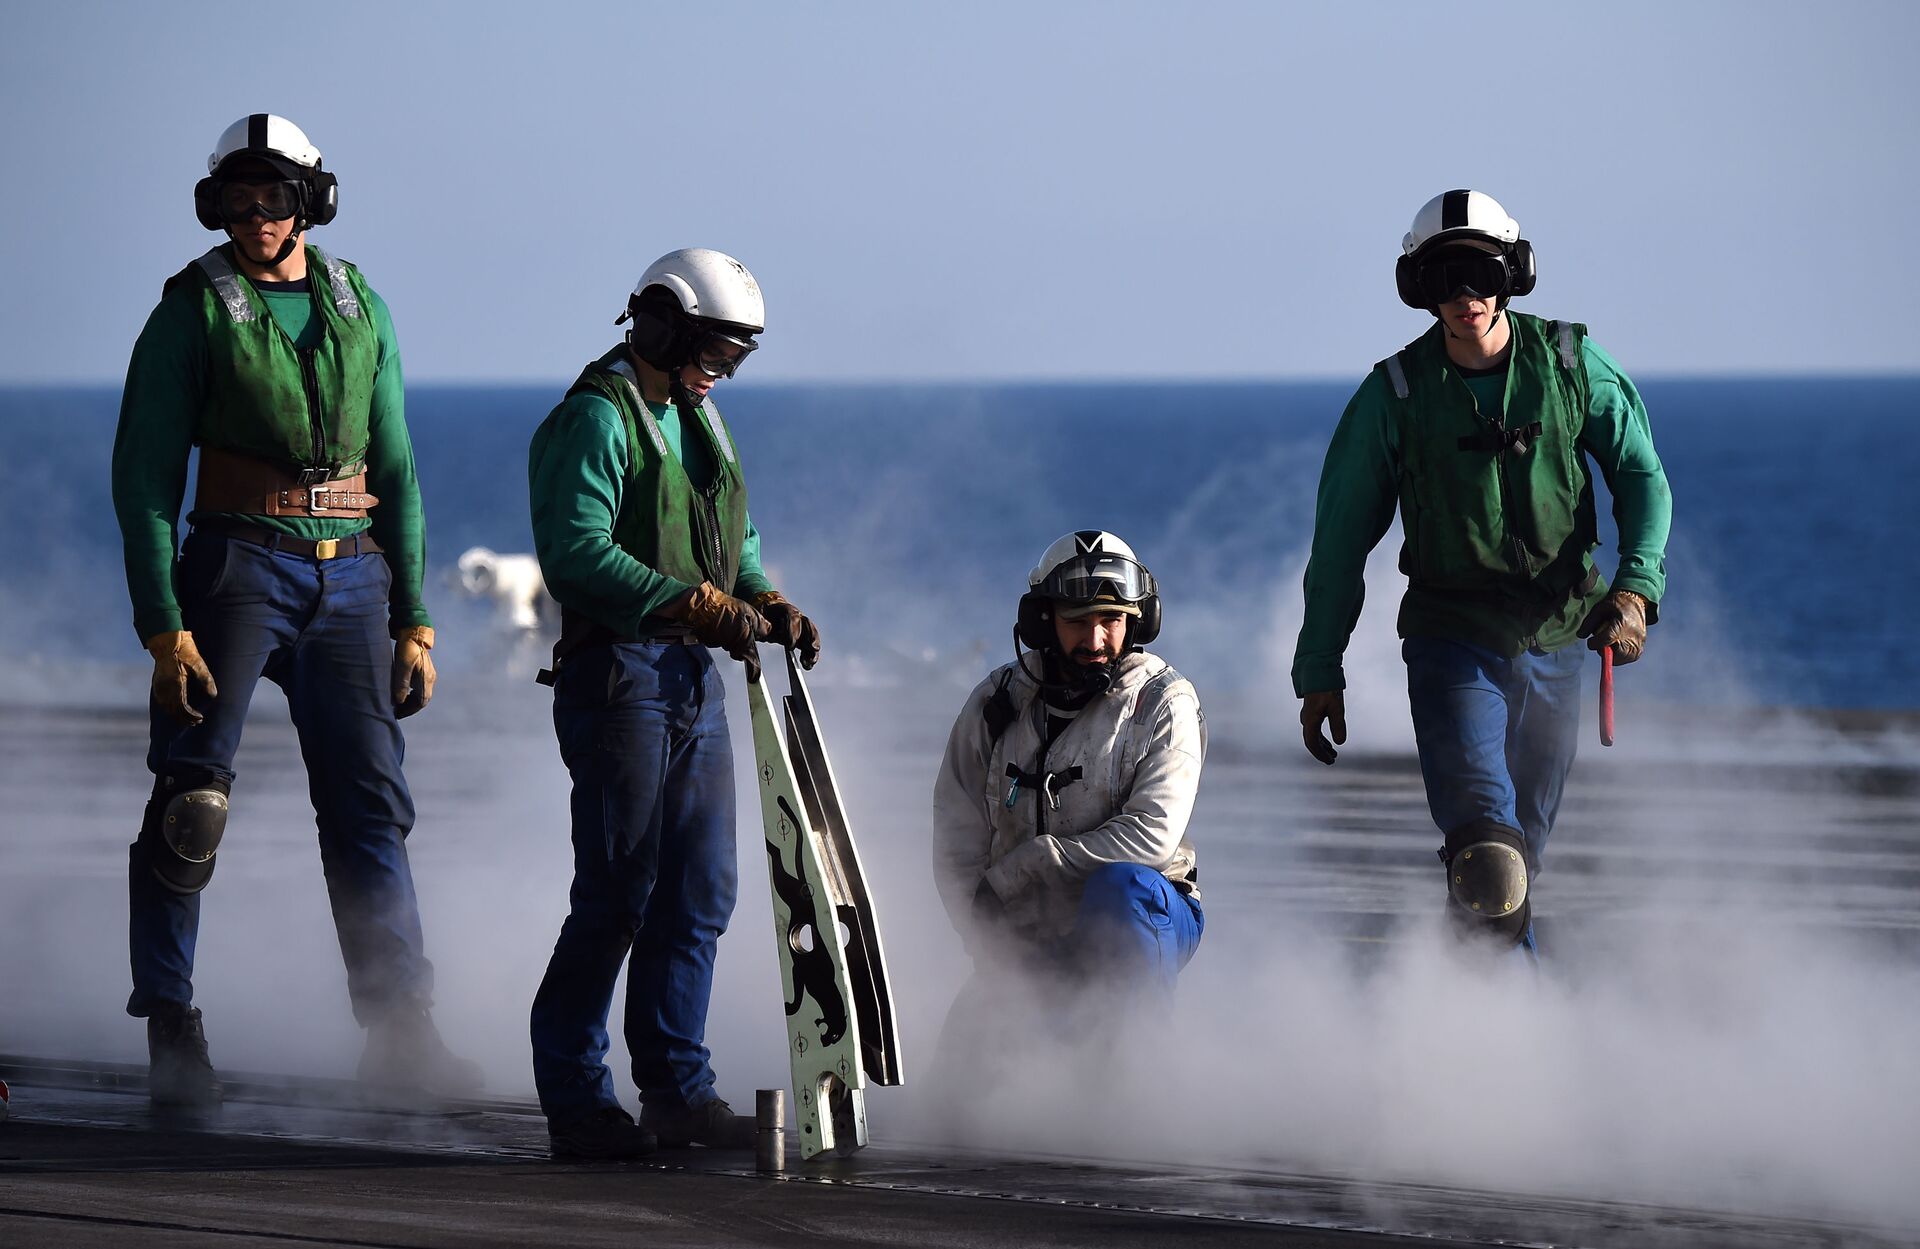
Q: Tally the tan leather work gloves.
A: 6